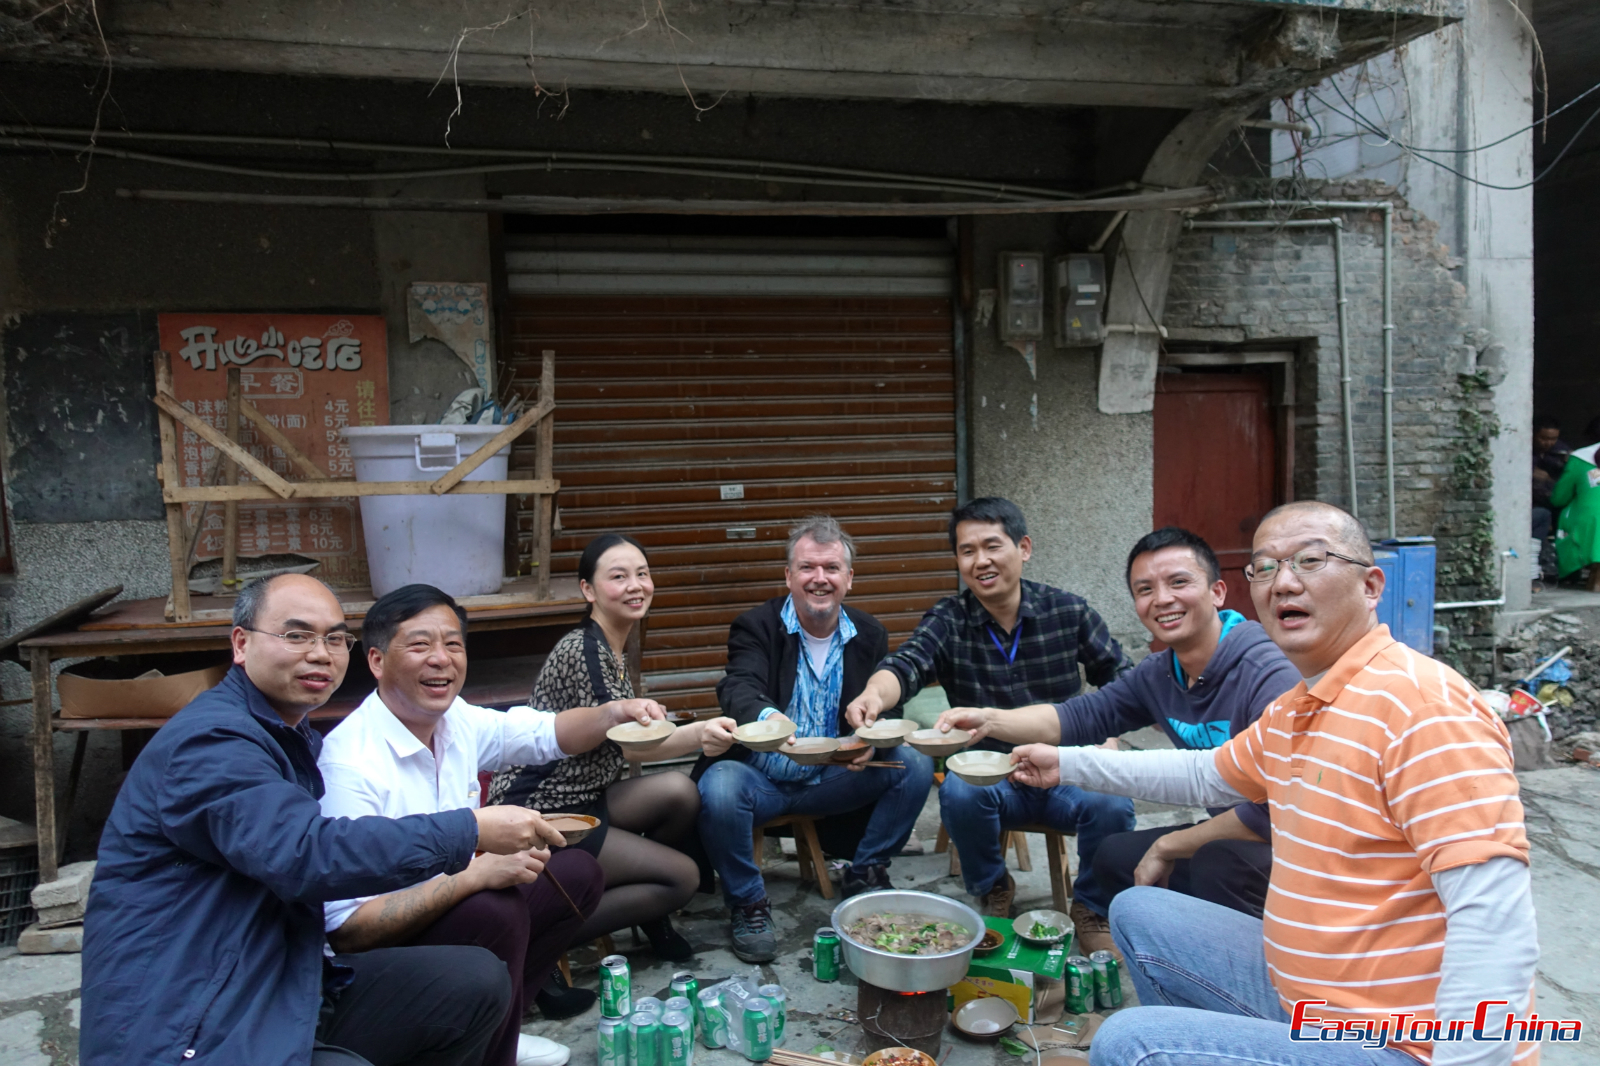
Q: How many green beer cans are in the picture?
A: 13